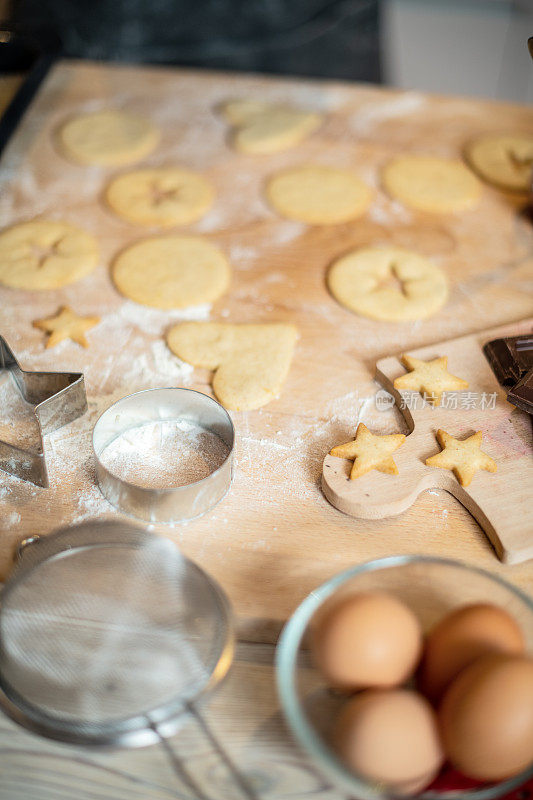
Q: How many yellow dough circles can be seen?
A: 8